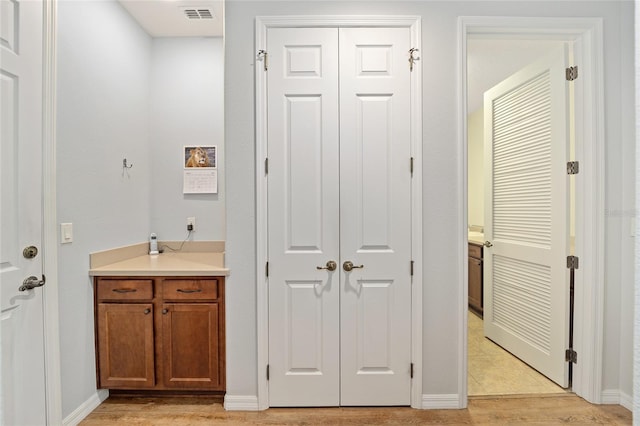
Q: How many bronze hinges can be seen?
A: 12